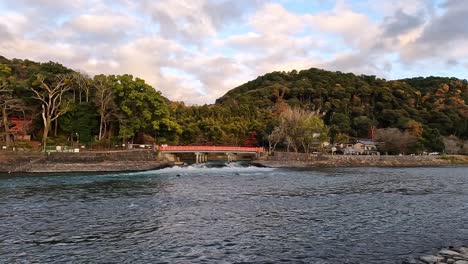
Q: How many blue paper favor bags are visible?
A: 0